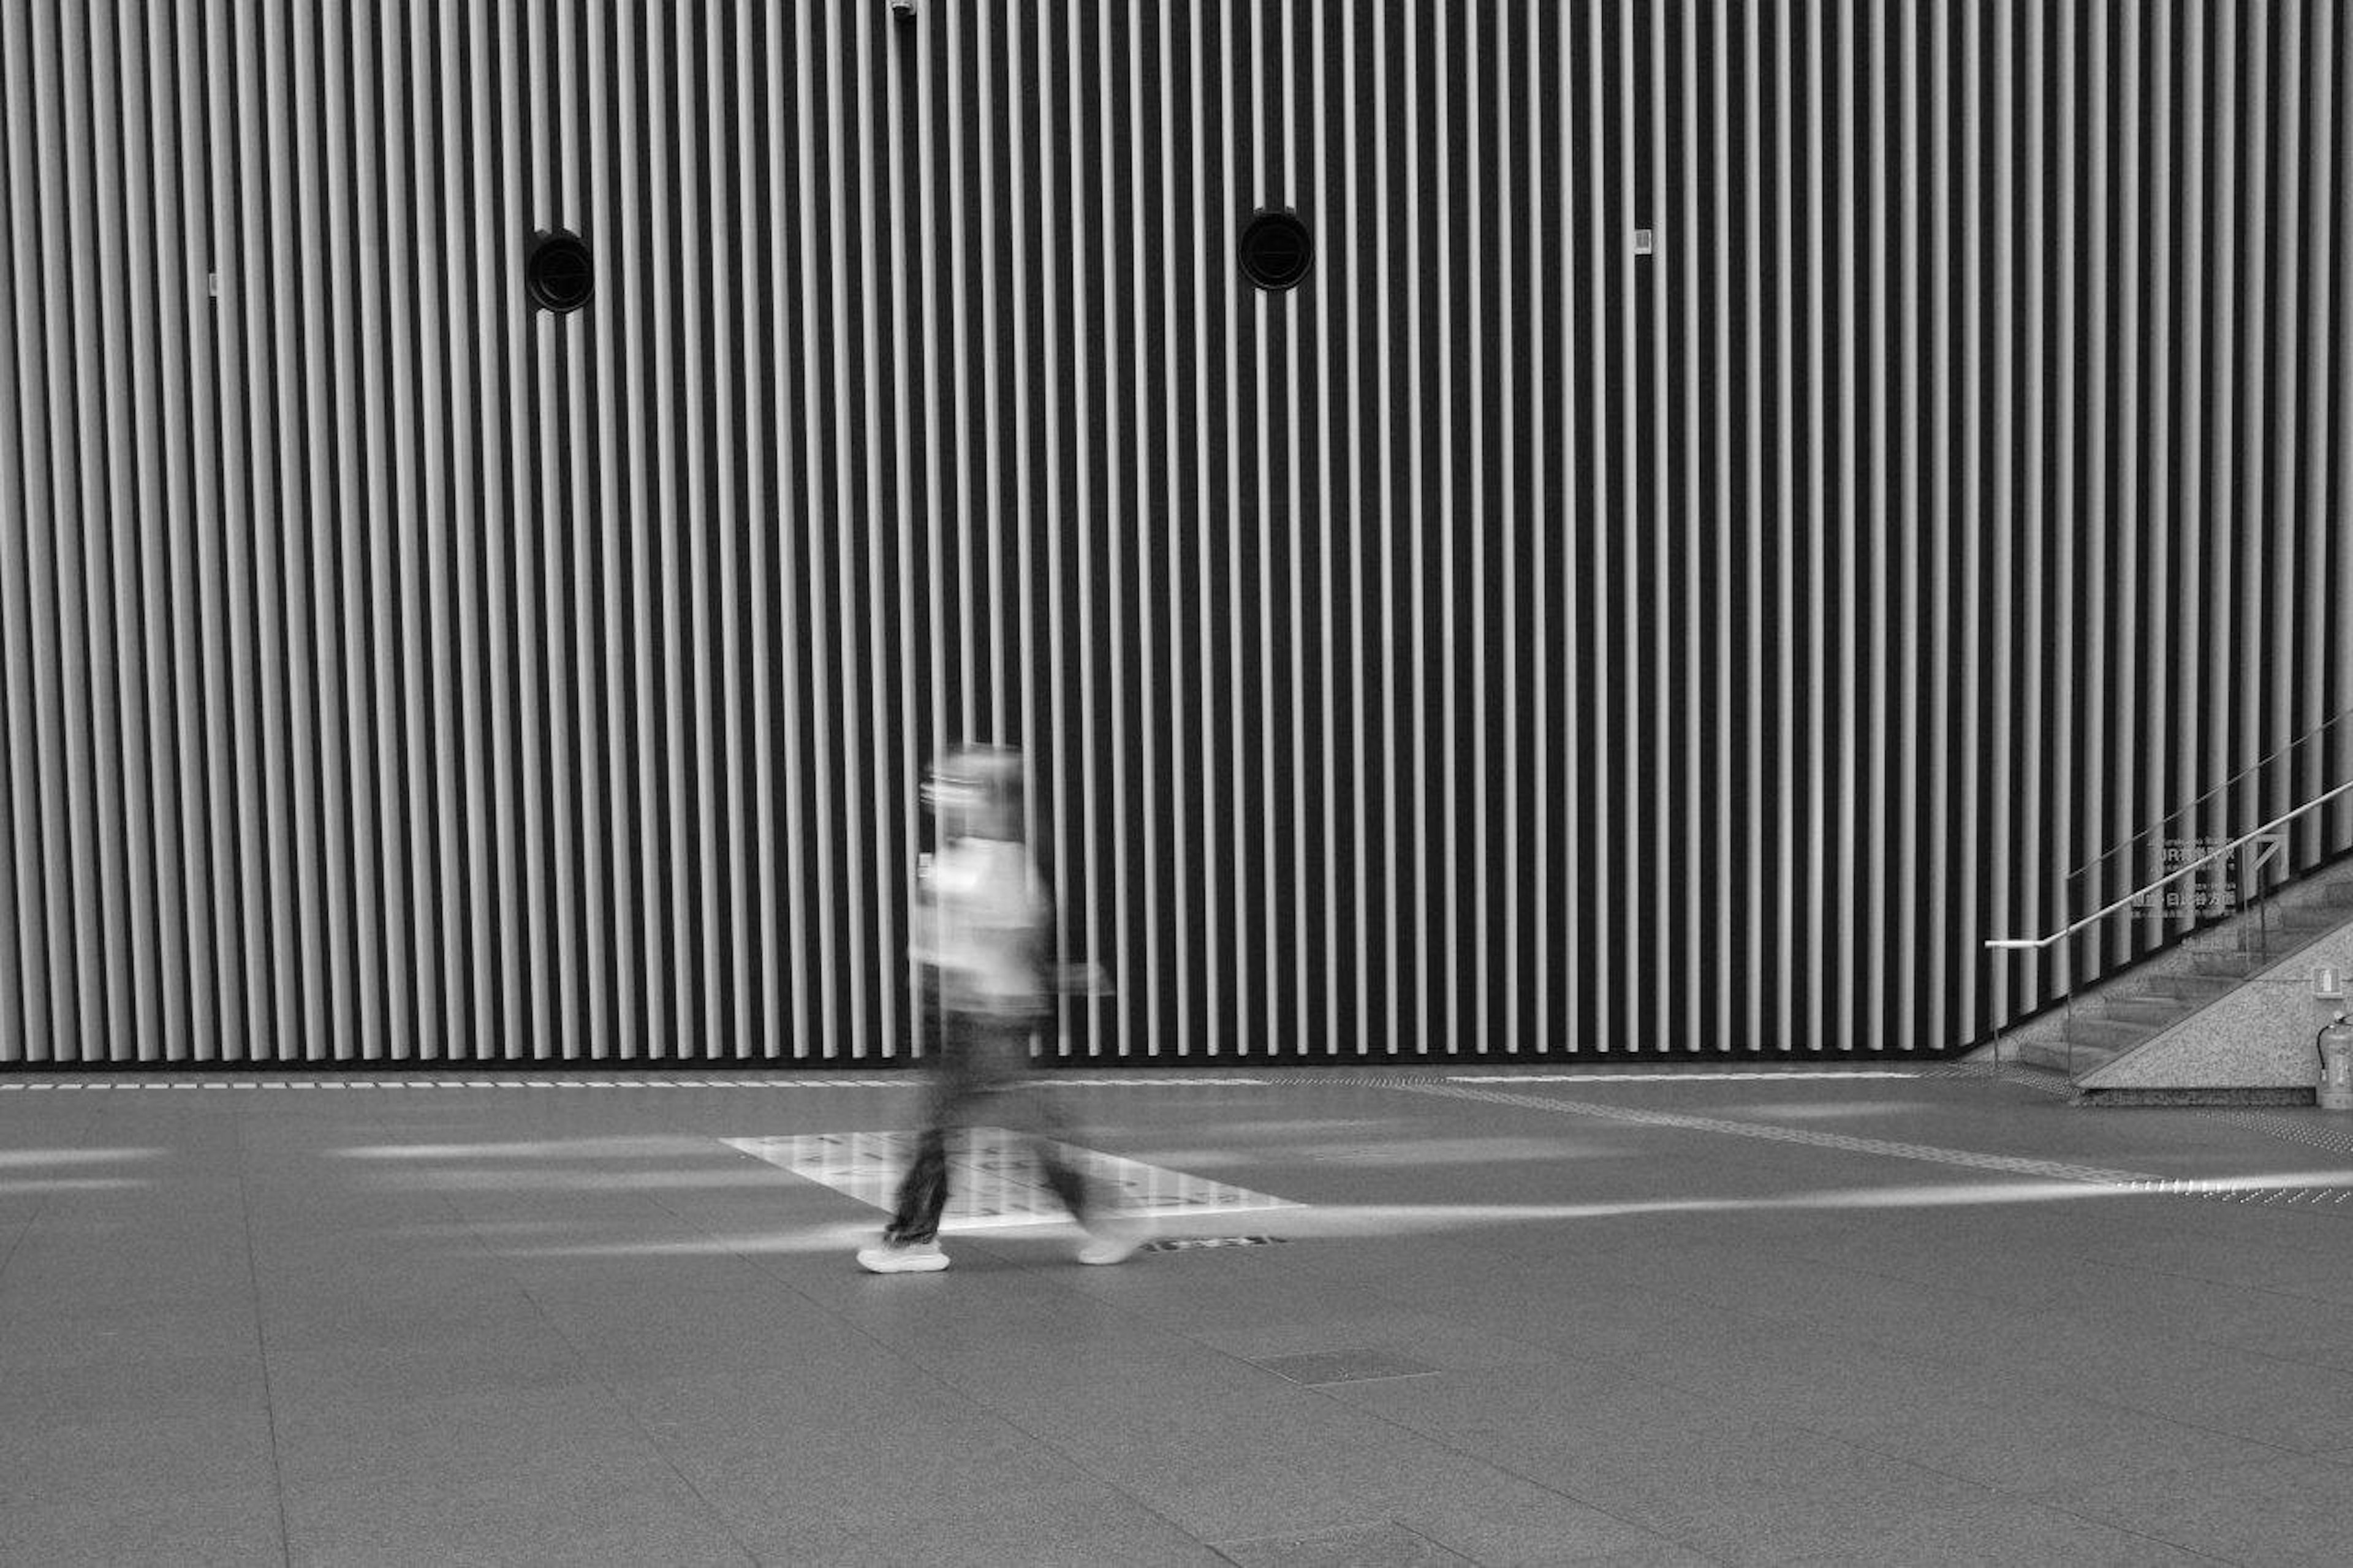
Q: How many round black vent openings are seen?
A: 2